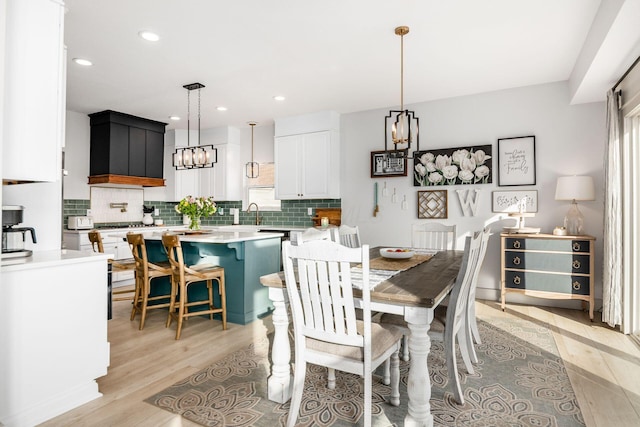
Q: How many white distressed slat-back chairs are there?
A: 6